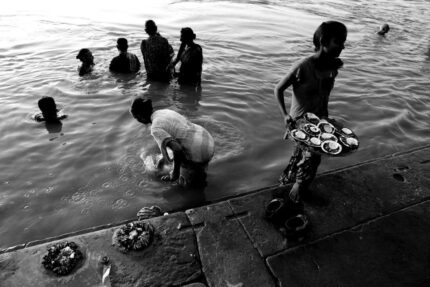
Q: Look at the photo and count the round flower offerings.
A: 2